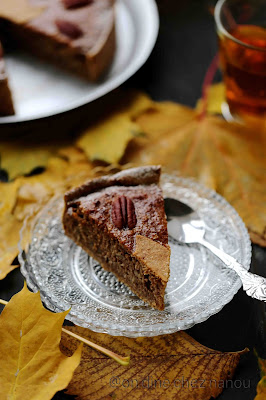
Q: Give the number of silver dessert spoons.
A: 1